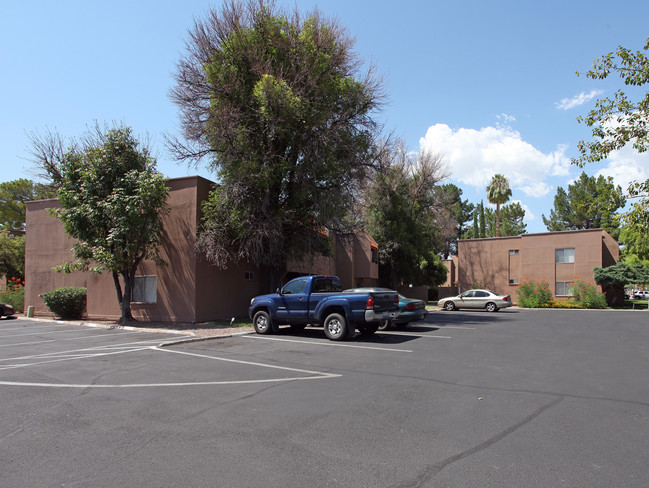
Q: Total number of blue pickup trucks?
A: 1